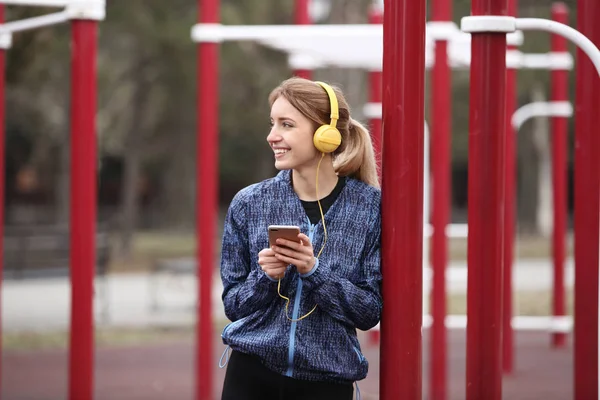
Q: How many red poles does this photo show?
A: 11